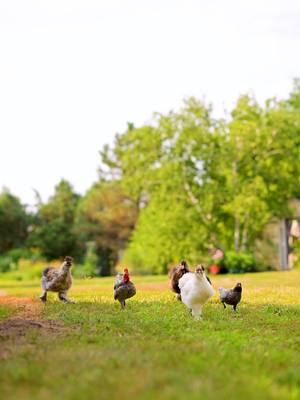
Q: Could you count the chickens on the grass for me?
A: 5